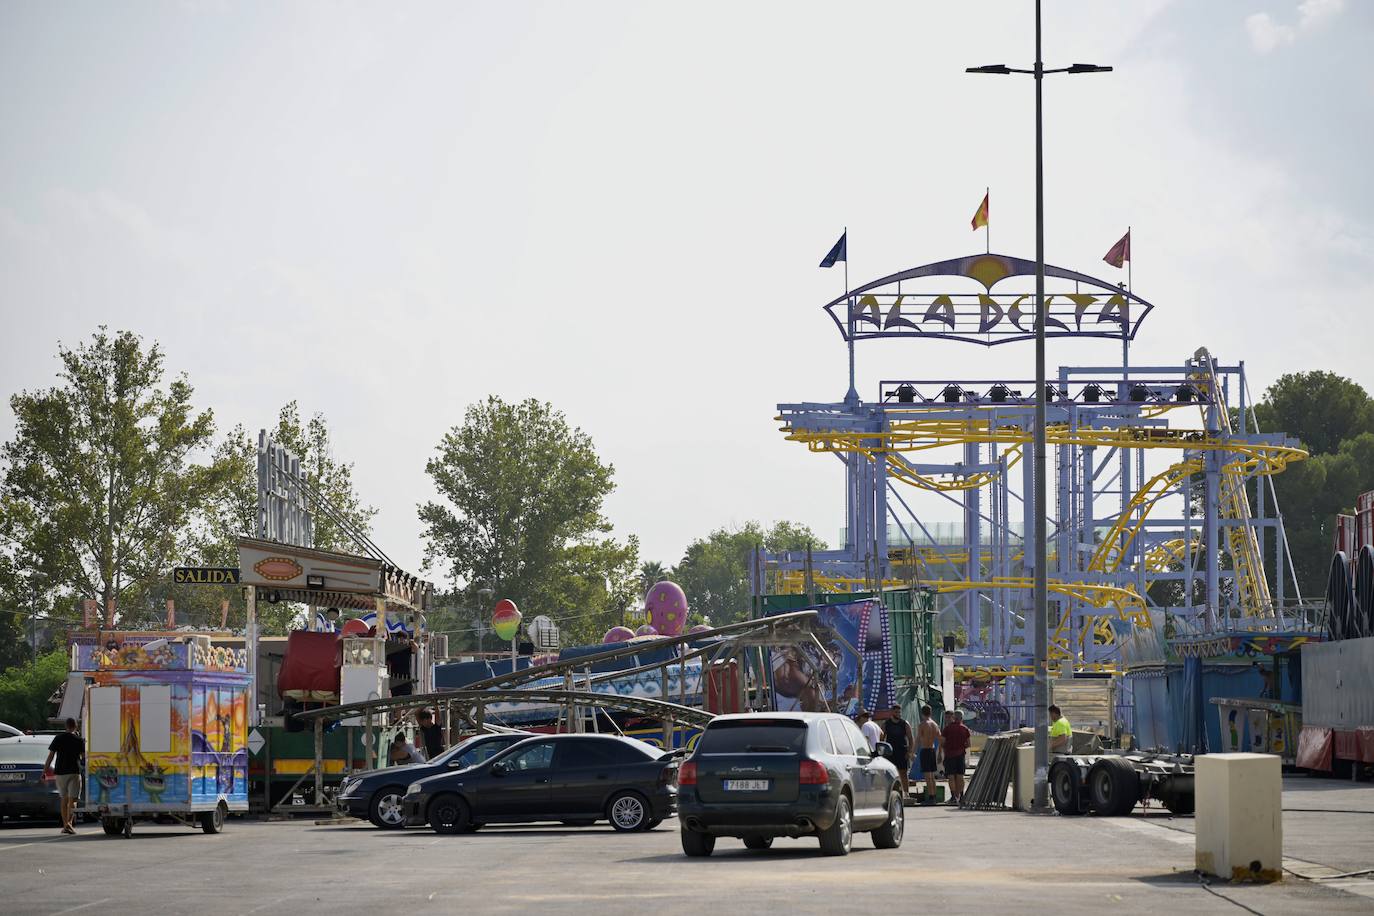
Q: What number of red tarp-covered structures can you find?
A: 1